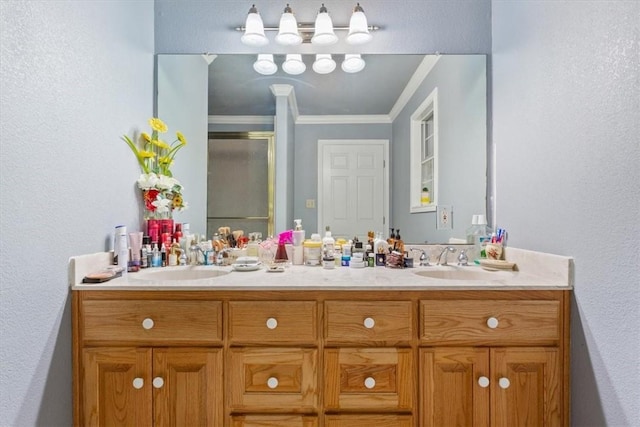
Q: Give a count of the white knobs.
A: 10